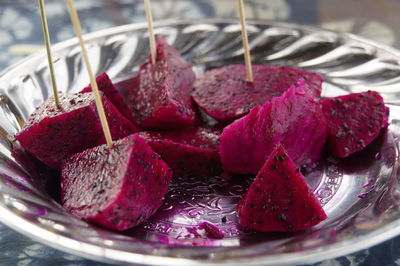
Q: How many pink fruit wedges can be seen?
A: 9